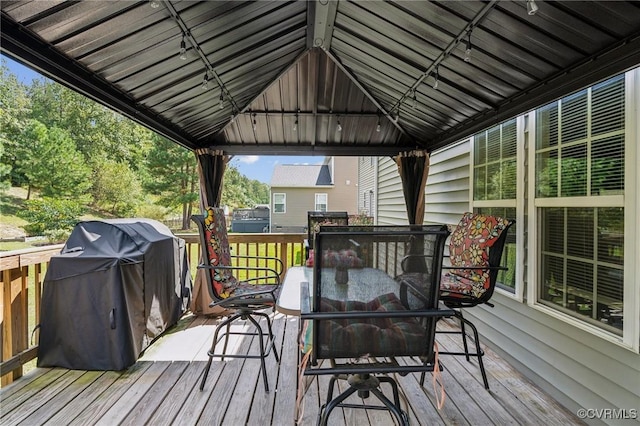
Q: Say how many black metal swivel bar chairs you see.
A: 4